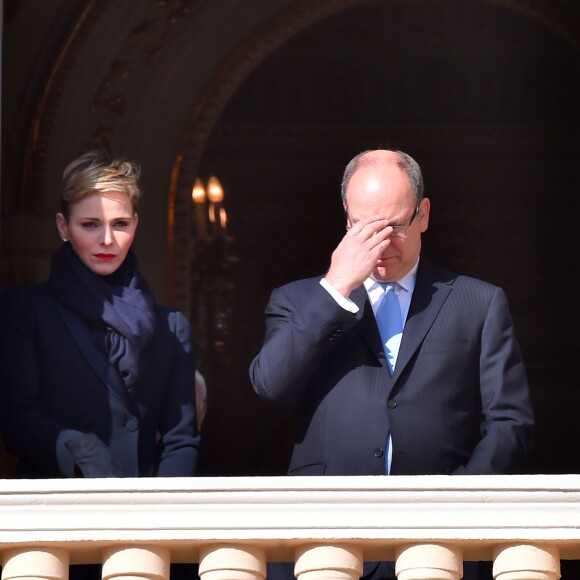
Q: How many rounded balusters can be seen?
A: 6